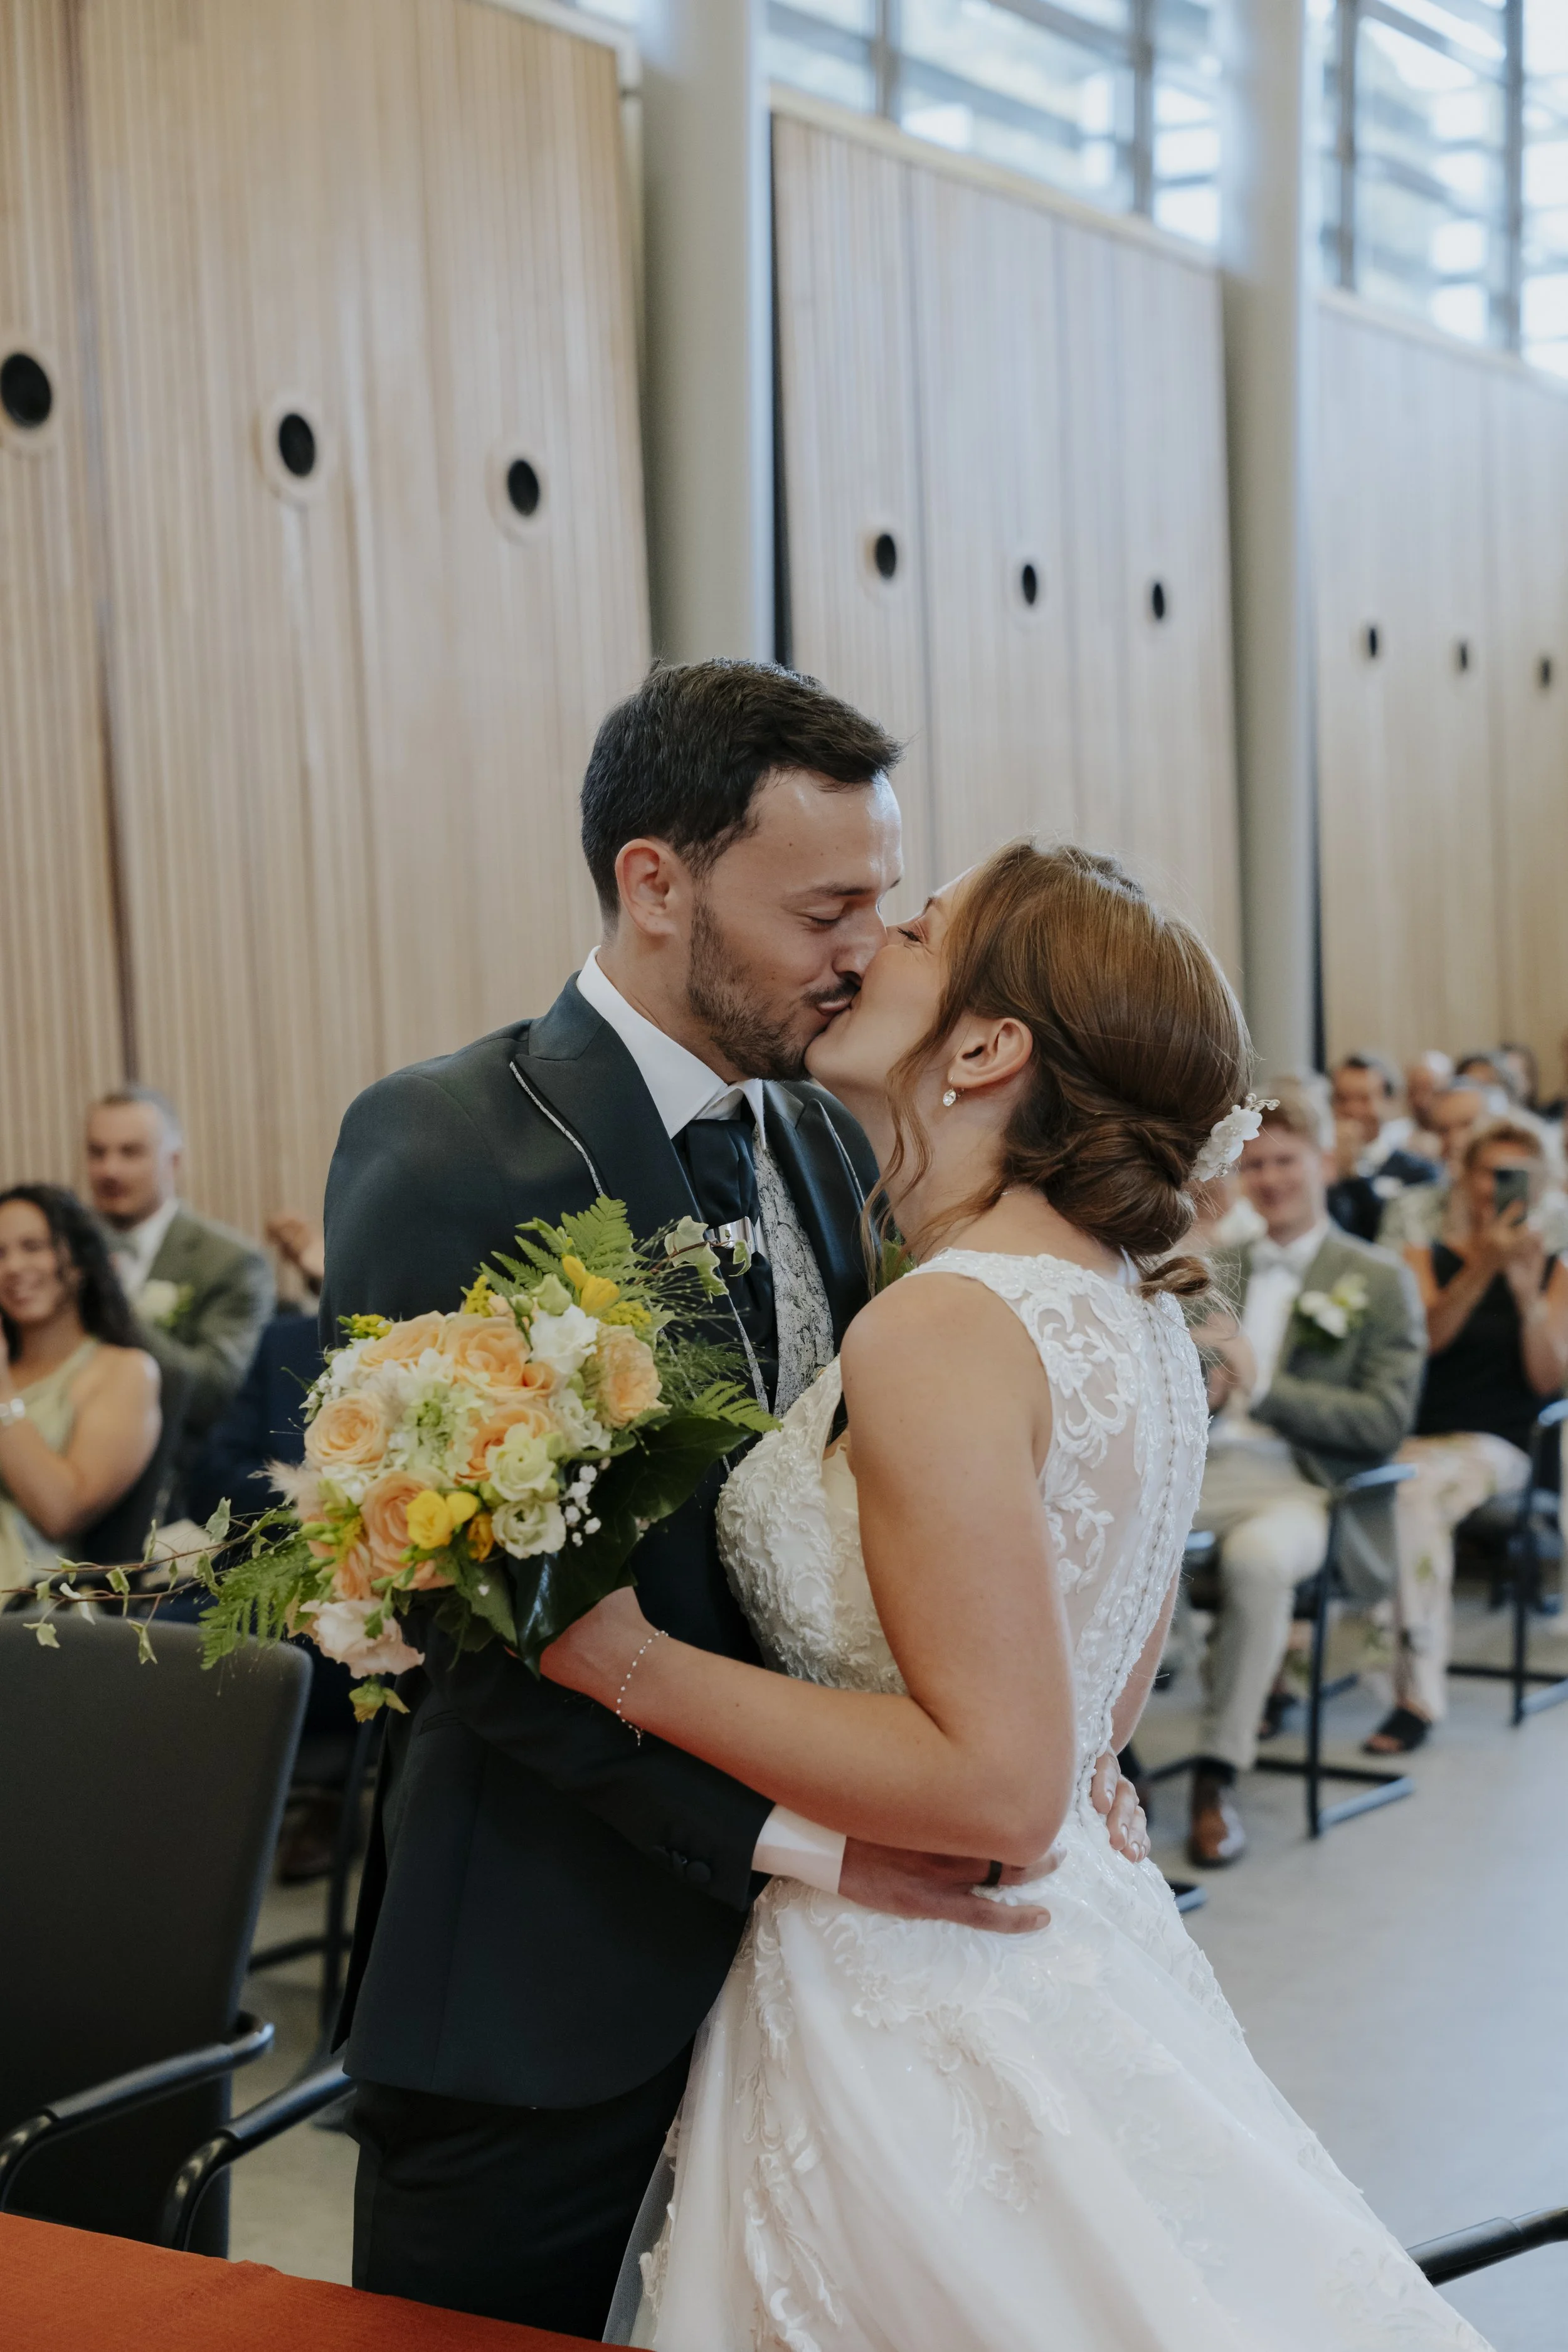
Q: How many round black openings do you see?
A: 9